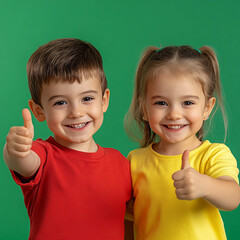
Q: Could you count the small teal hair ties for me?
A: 2